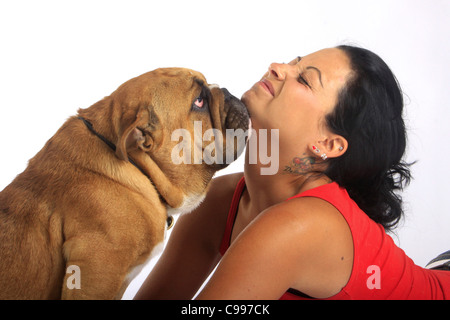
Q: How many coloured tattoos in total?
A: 1